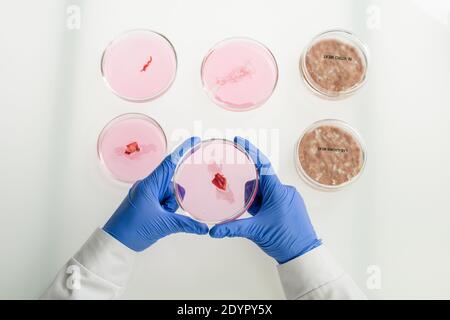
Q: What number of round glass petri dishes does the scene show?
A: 6